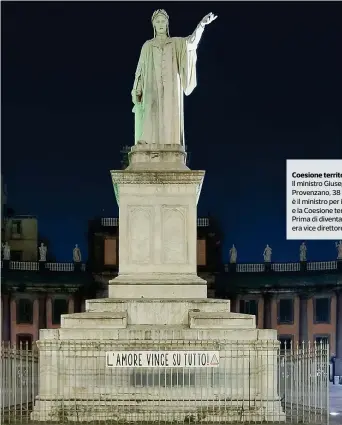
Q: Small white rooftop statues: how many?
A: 7